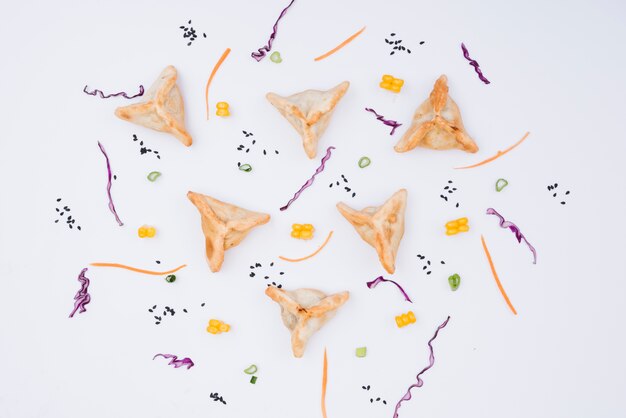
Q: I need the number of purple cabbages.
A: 11